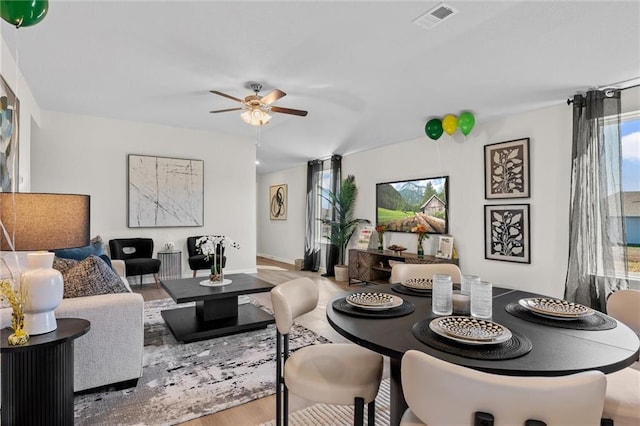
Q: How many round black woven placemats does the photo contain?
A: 4